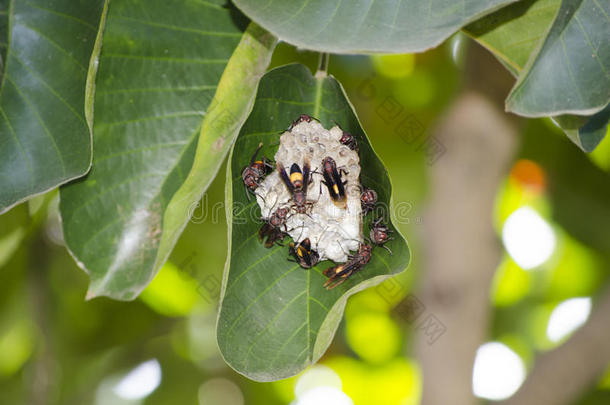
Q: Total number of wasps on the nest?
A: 10